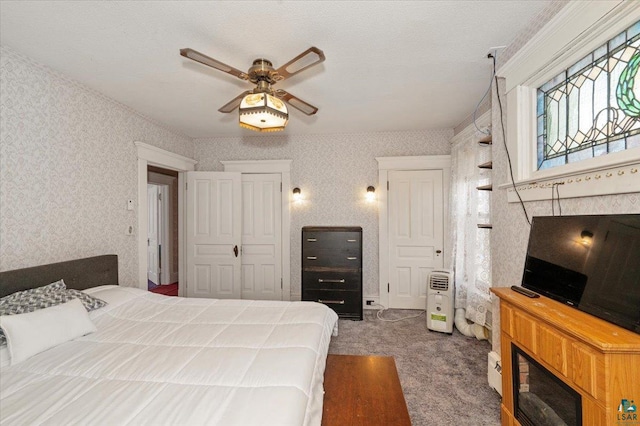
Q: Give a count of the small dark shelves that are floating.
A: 4